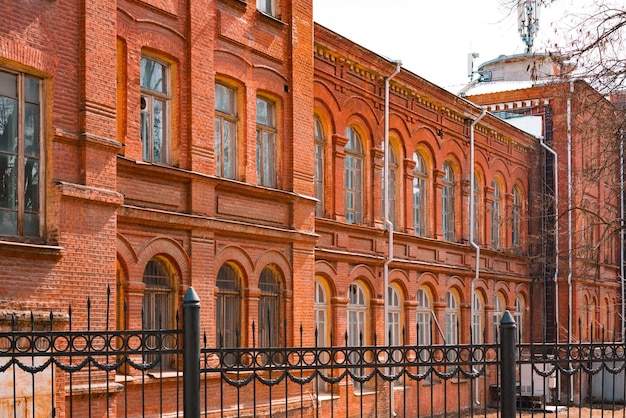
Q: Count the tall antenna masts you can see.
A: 1